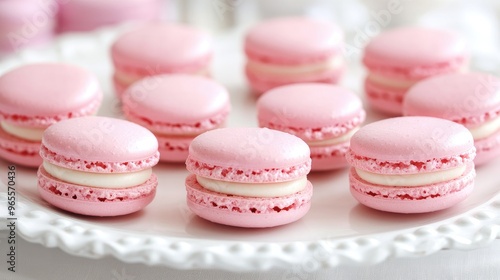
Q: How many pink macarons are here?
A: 10